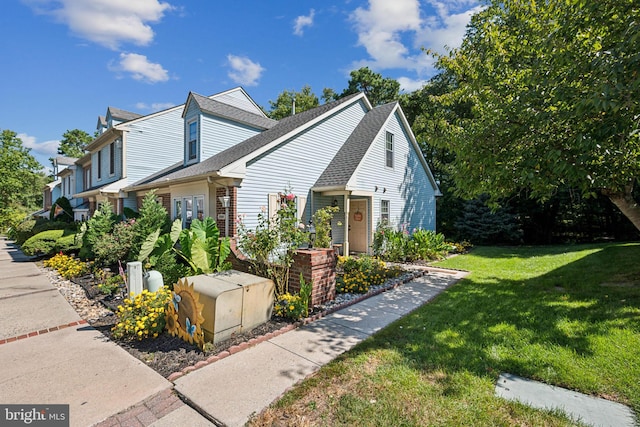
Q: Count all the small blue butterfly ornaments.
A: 2